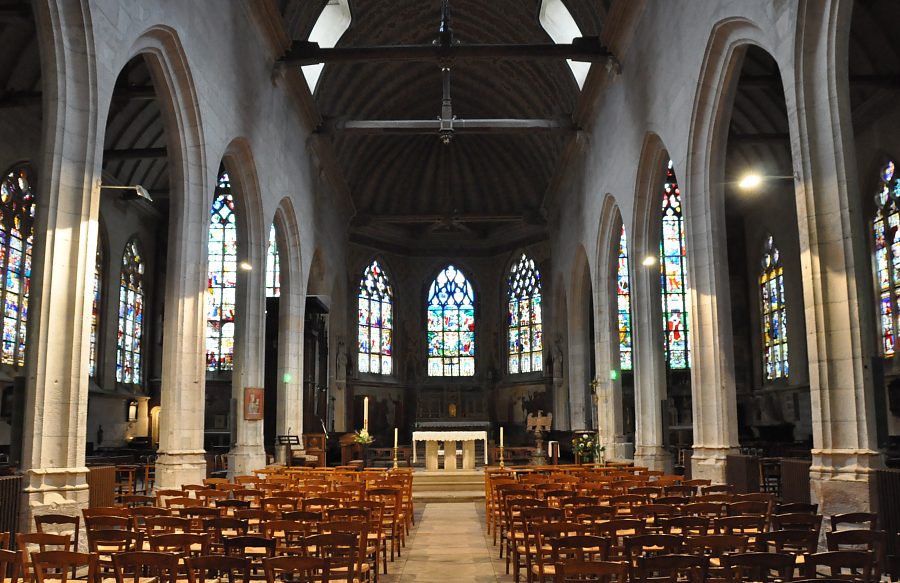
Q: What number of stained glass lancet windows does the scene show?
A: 12